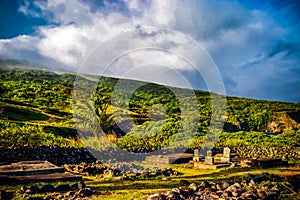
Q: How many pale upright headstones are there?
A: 3